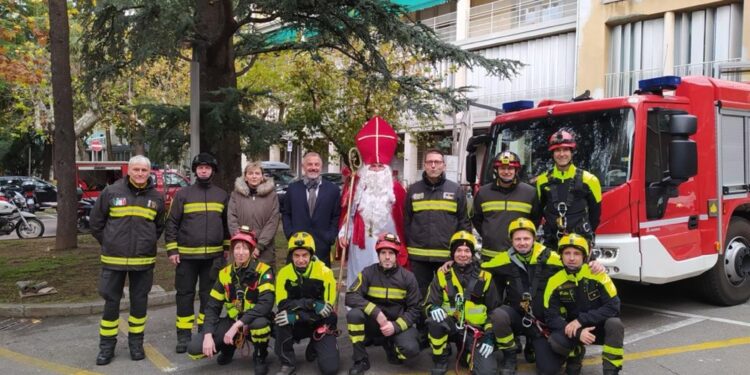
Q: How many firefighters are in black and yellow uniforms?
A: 11